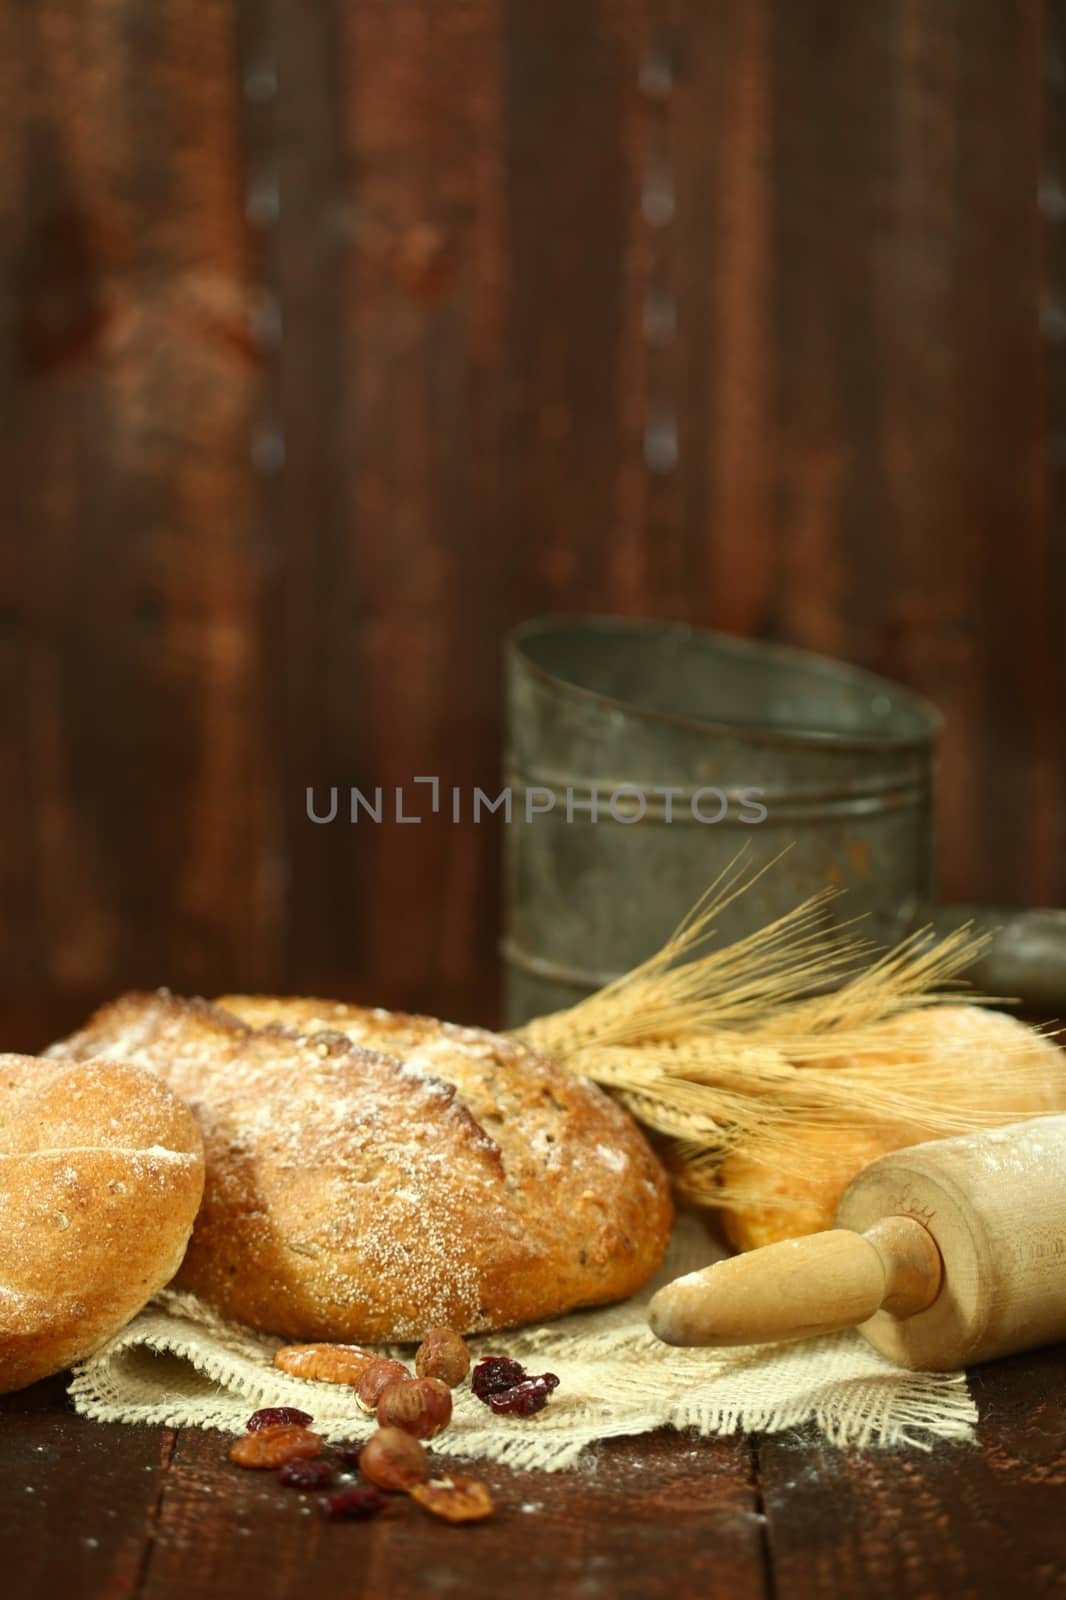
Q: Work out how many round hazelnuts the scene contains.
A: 4